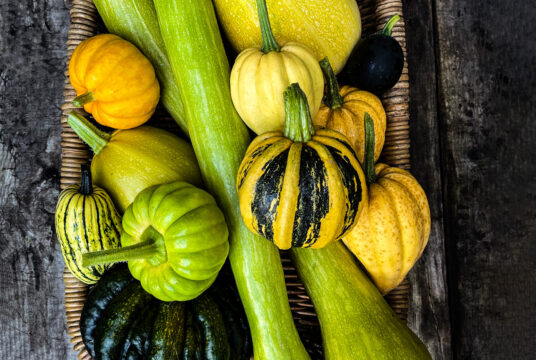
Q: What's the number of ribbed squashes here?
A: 8